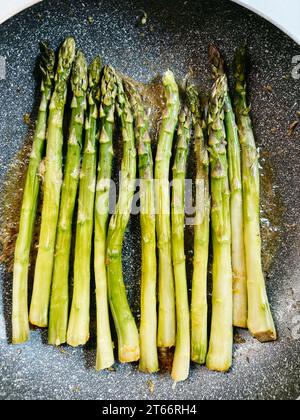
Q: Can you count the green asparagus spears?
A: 13